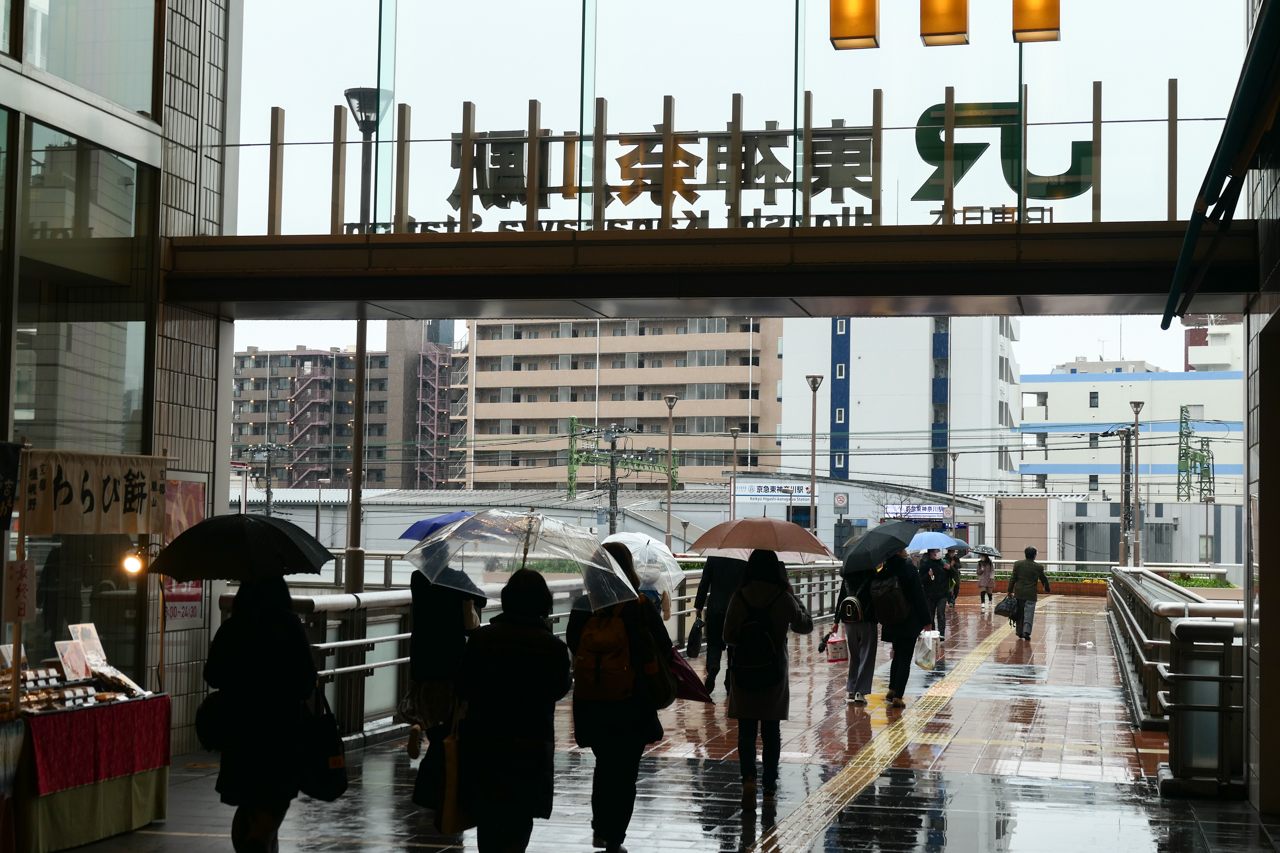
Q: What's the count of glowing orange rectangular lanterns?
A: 3